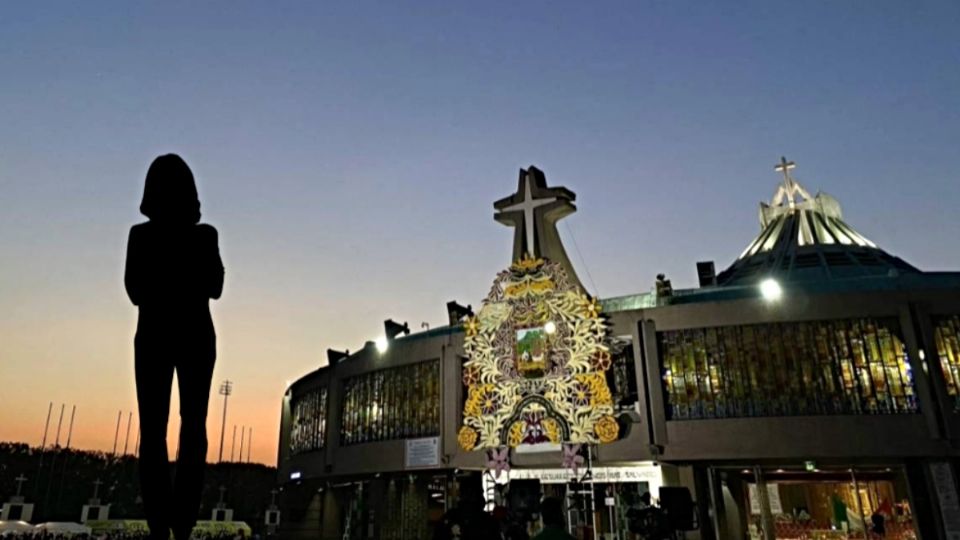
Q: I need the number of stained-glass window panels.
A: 4